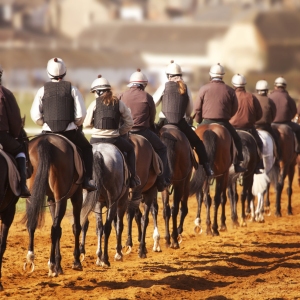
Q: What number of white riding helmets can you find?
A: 8